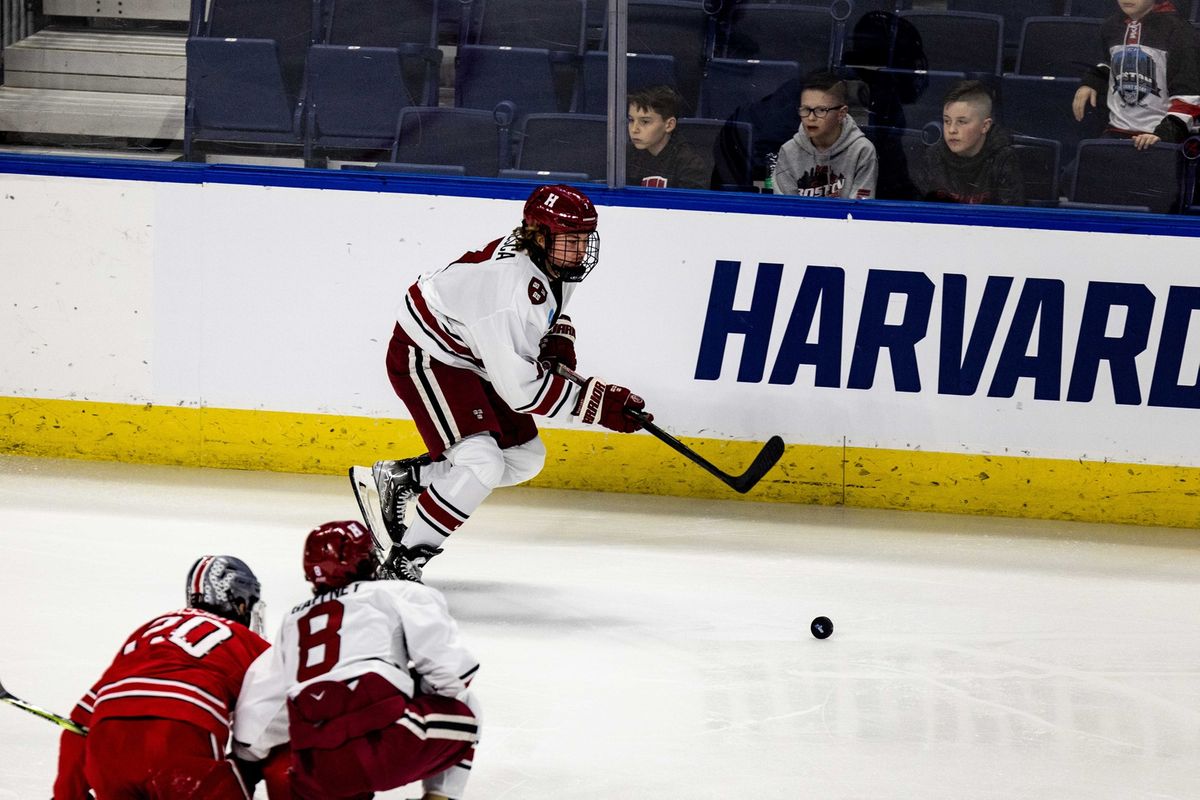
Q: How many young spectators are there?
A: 4